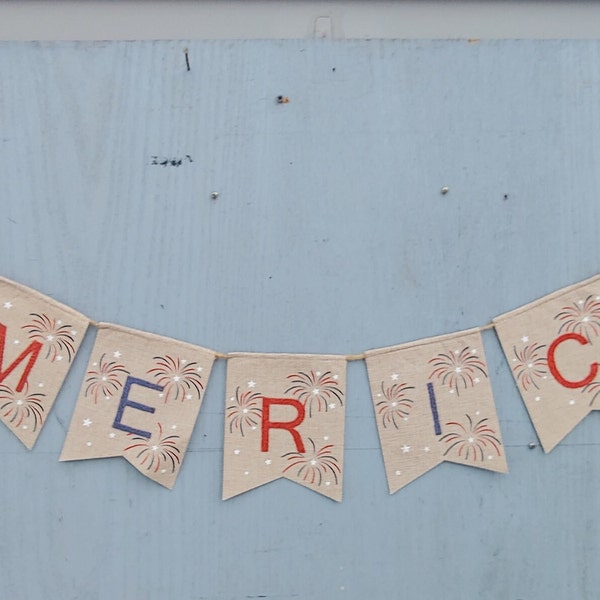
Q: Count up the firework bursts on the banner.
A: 14